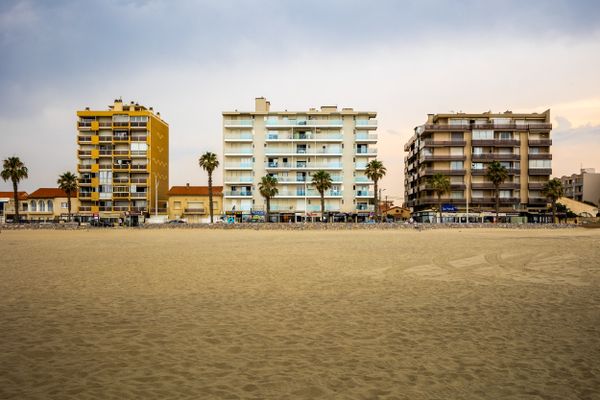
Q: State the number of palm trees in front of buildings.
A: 9